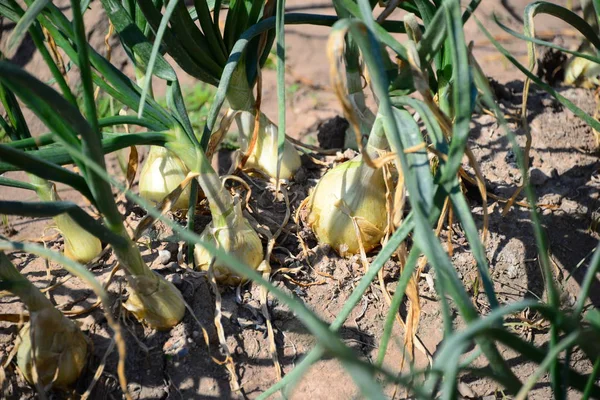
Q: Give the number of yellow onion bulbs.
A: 8